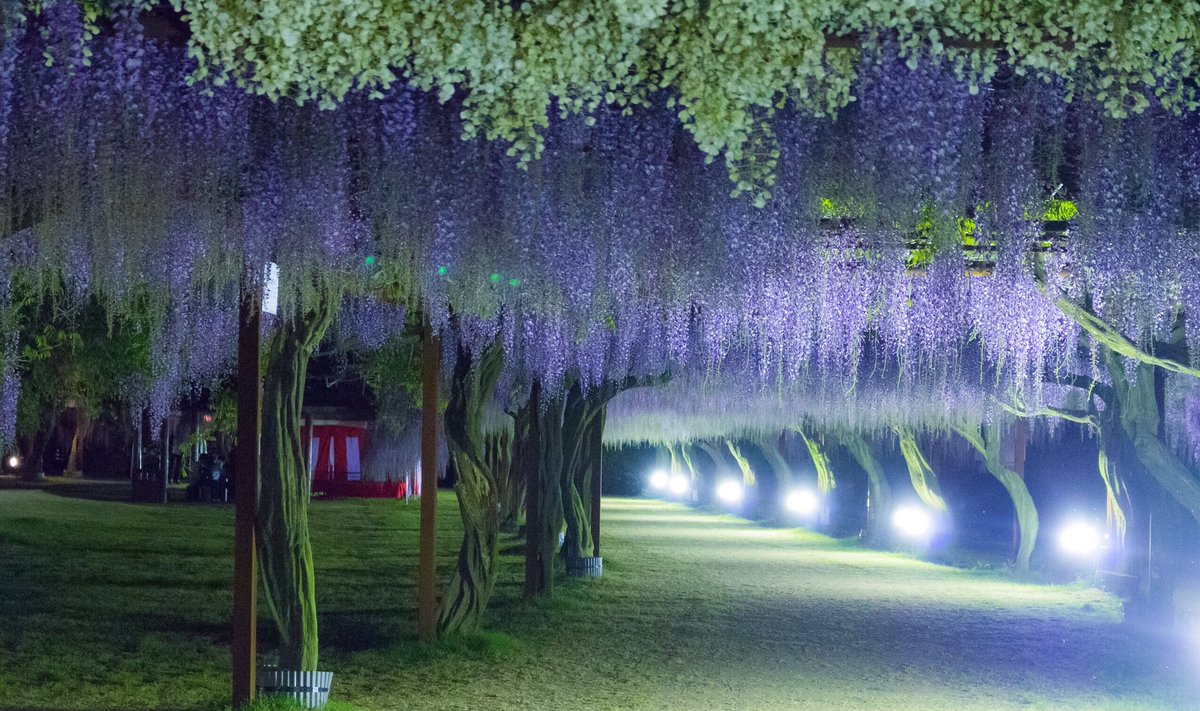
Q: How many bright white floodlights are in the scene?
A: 6